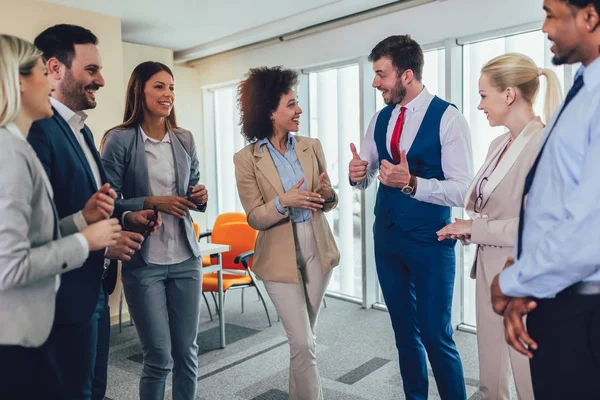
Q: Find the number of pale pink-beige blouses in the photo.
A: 1